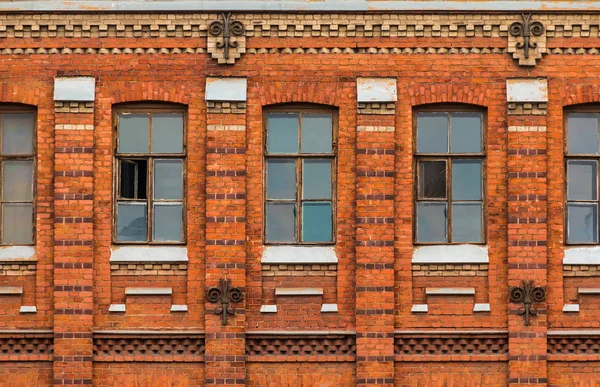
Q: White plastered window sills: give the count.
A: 5